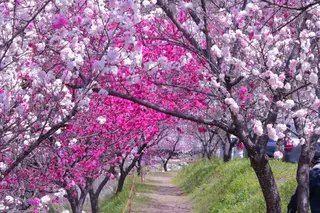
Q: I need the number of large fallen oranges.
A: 0